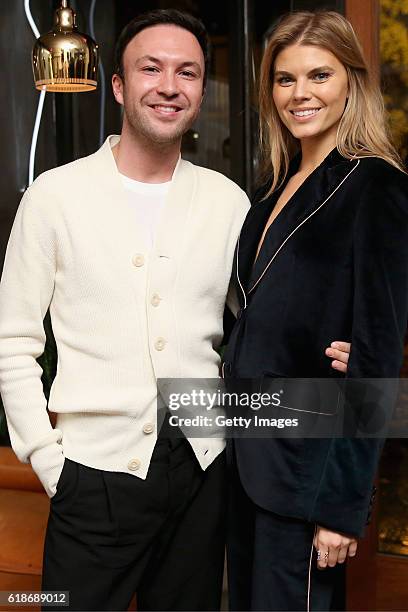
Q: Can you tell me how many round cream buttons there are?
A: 5